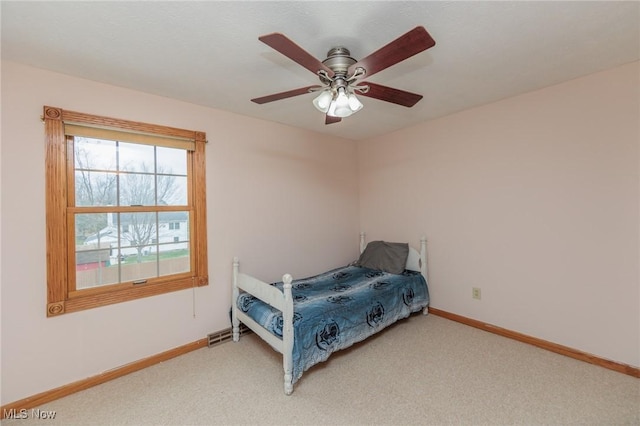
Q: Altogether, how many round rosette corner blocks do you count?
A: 4